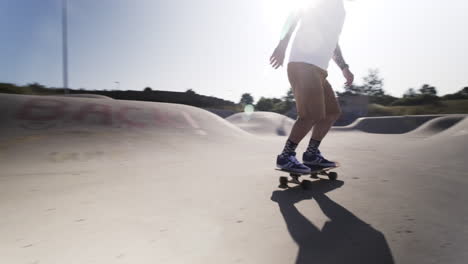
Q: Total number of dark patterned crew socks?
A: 2